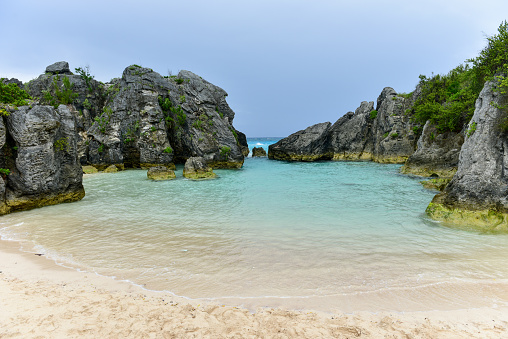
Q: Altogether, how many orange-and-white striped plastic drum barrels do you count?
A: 0